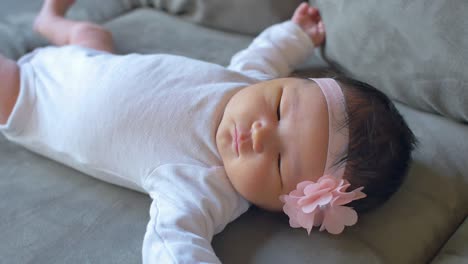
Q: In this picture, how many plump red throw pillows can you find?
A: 0